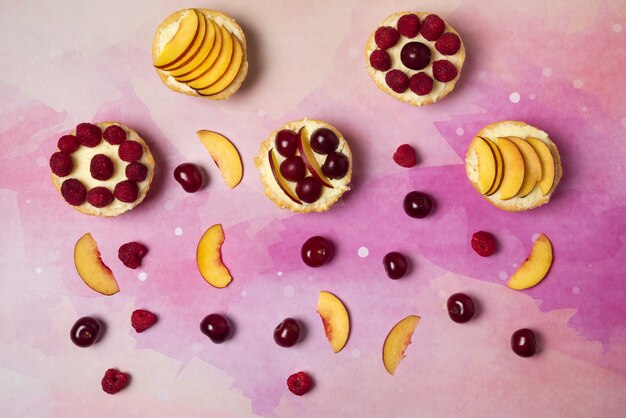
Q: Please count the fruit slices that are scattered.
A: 6